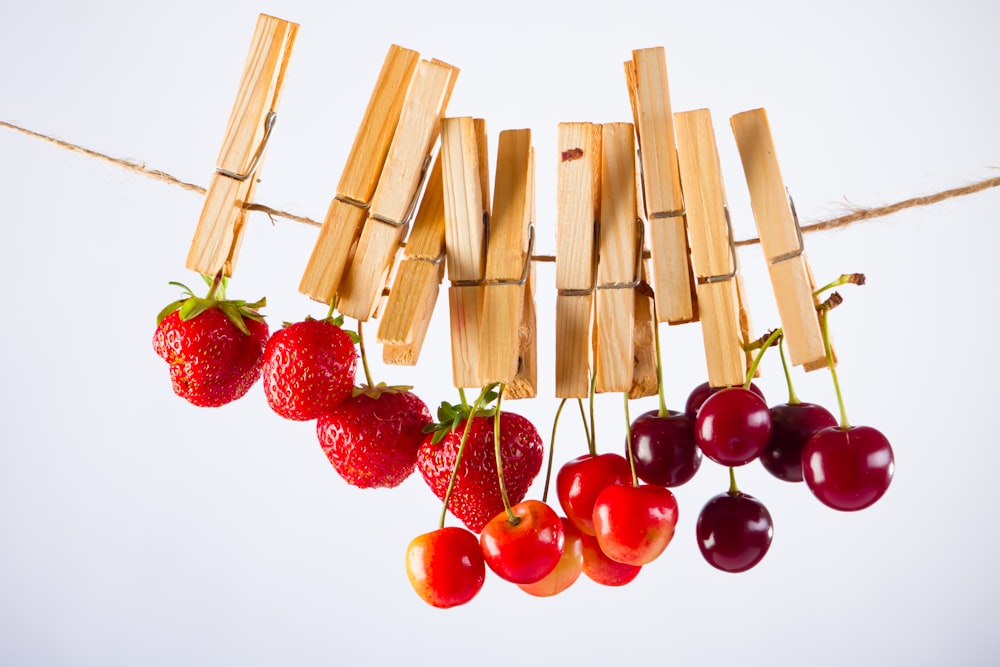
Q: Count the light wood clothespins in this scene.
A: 11